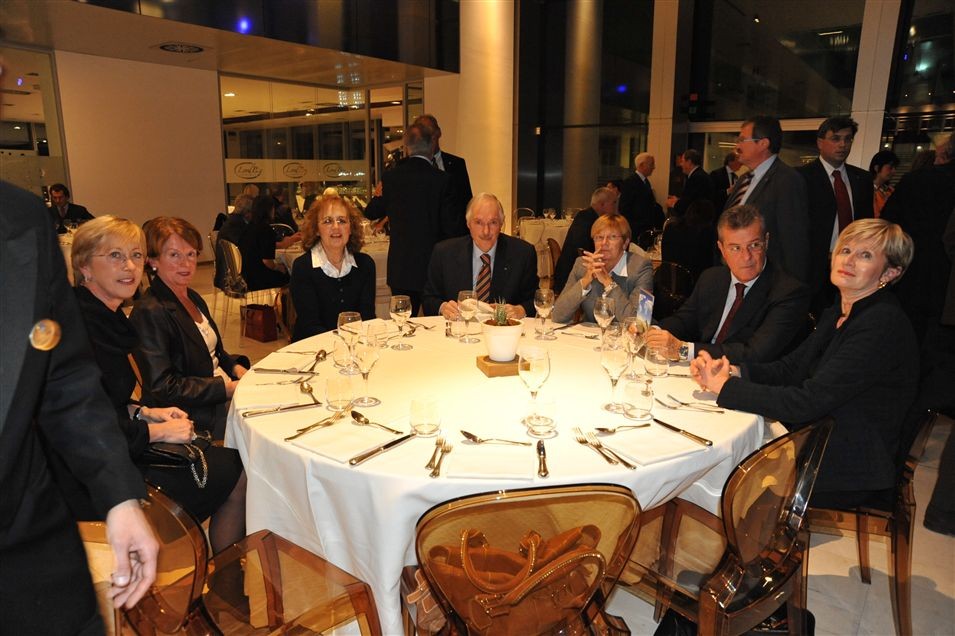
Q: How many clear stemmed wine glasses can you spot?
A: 9